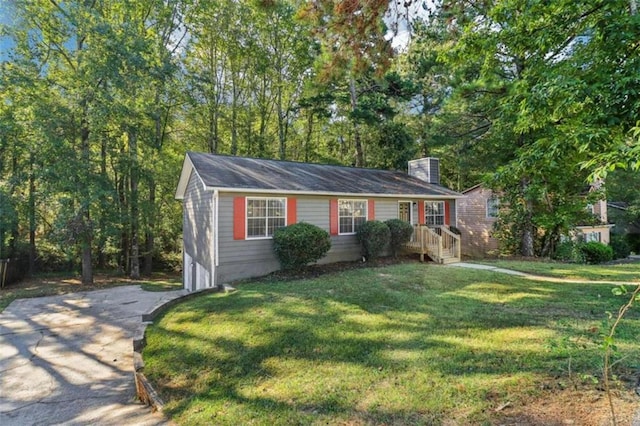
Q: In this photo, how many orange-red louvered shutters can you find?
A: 6